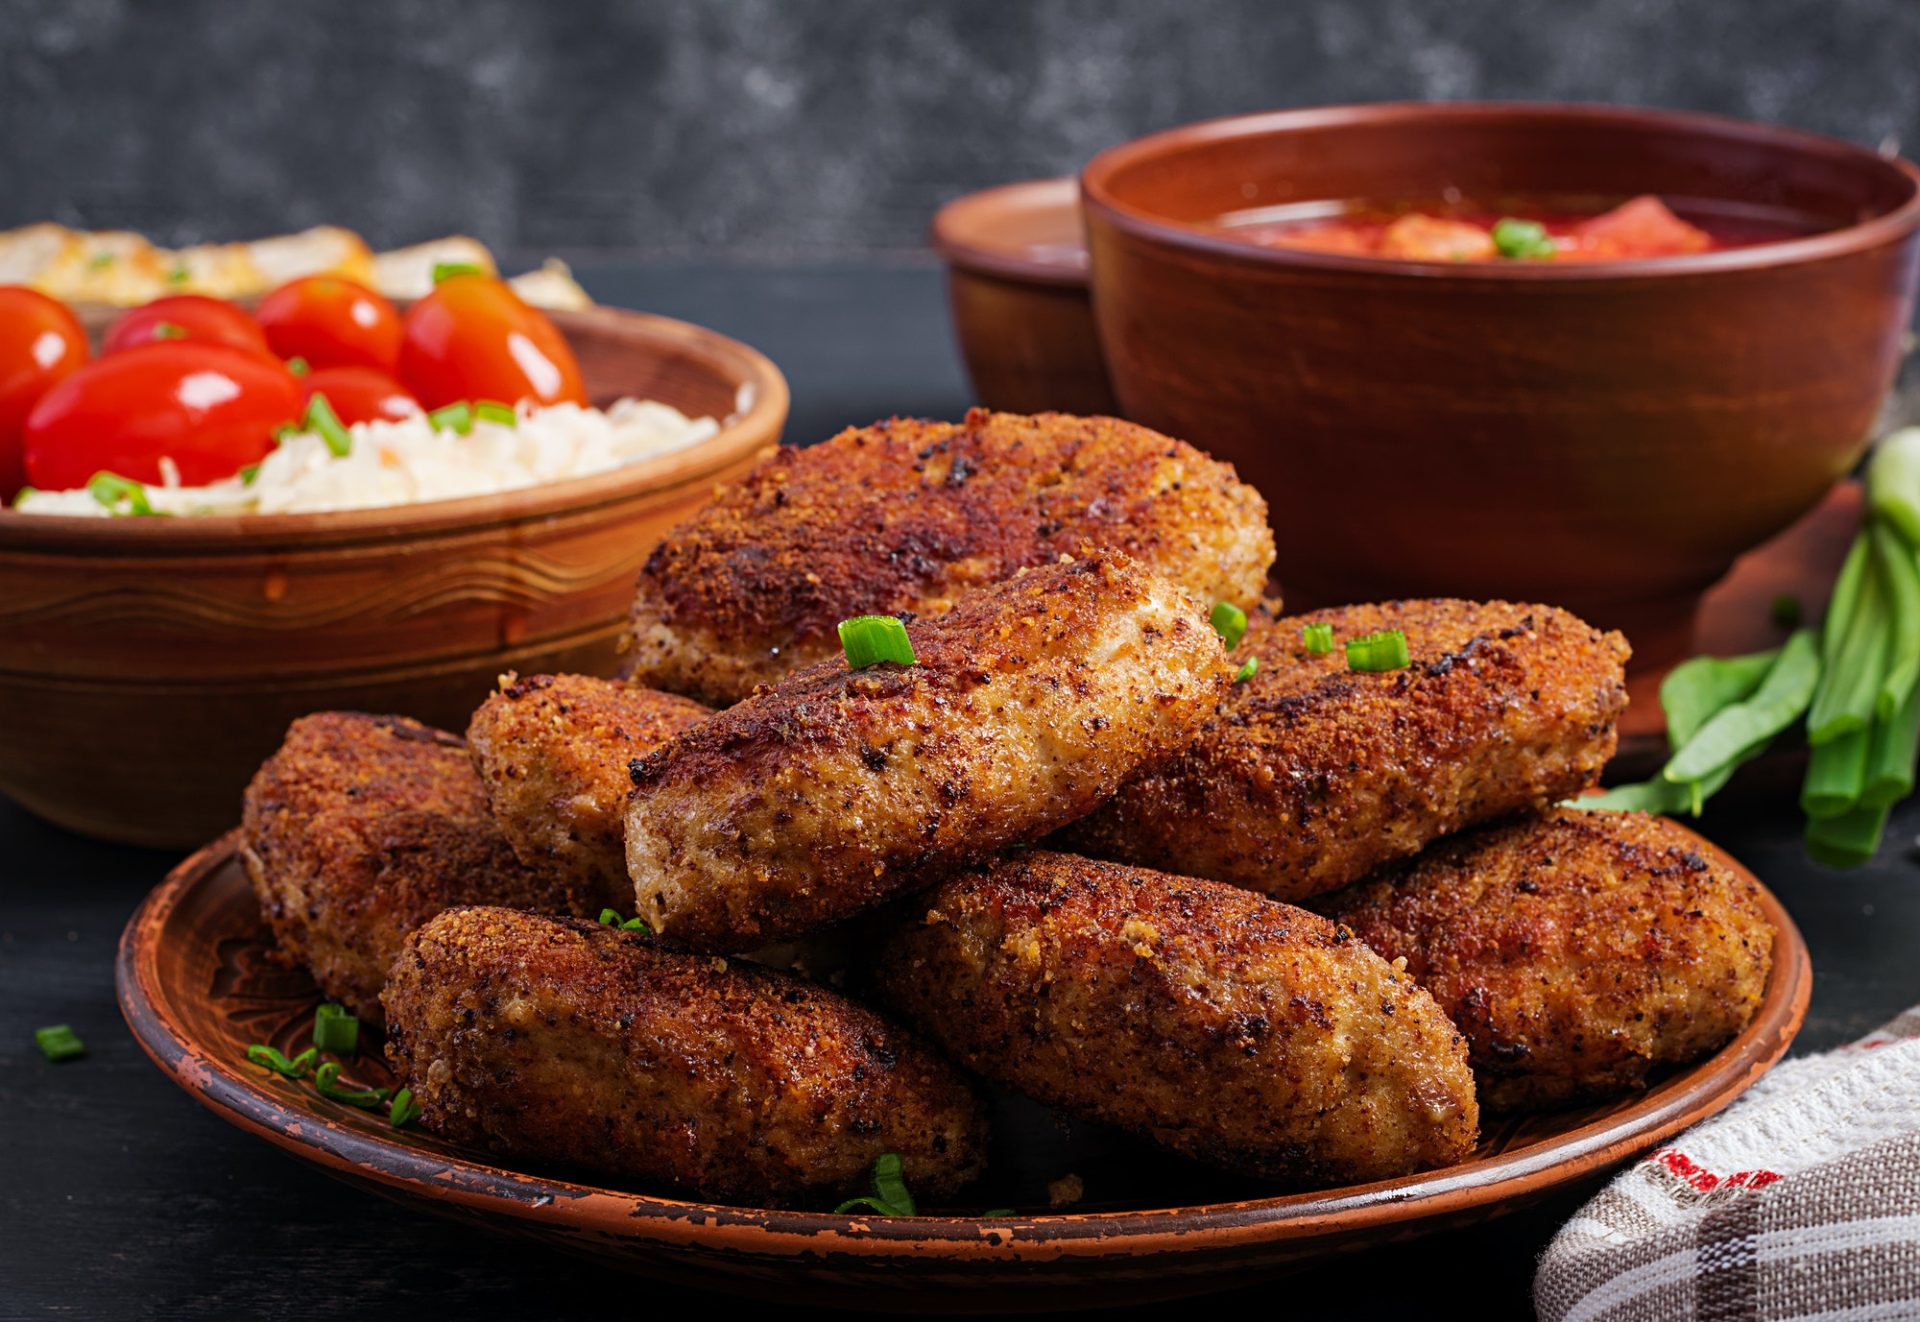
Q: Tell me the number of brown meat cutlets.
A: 8